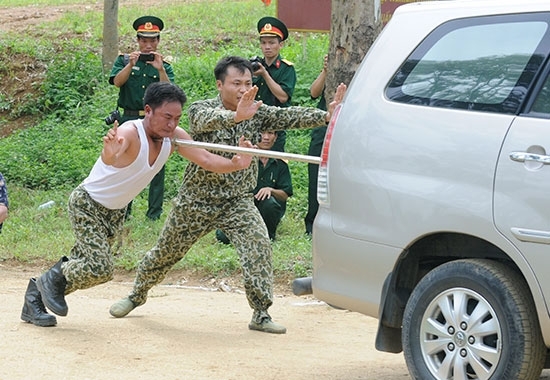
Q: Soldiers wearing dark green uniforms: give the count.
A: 4